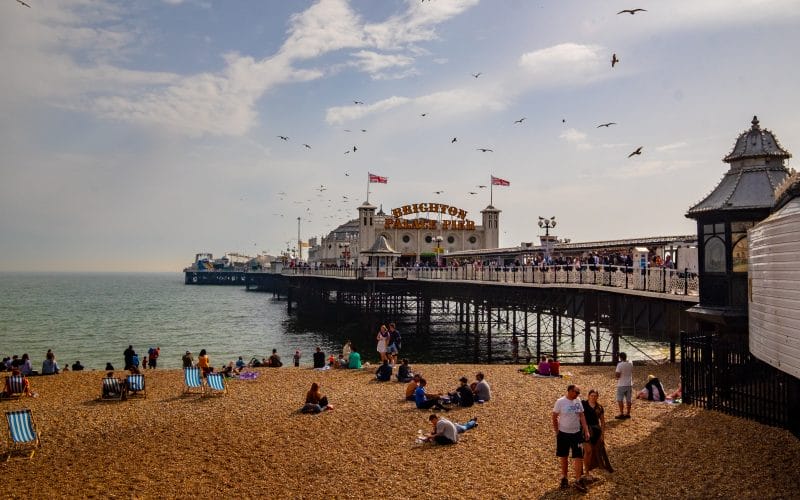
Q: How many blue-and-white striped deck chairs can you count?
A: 6